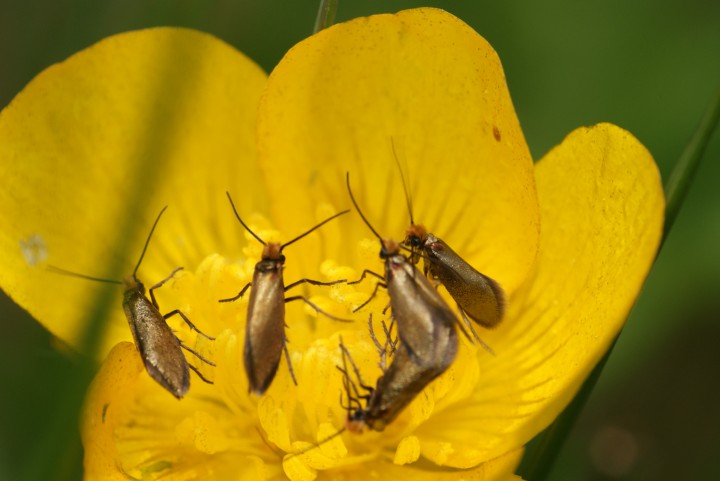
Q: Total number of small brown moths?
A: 5